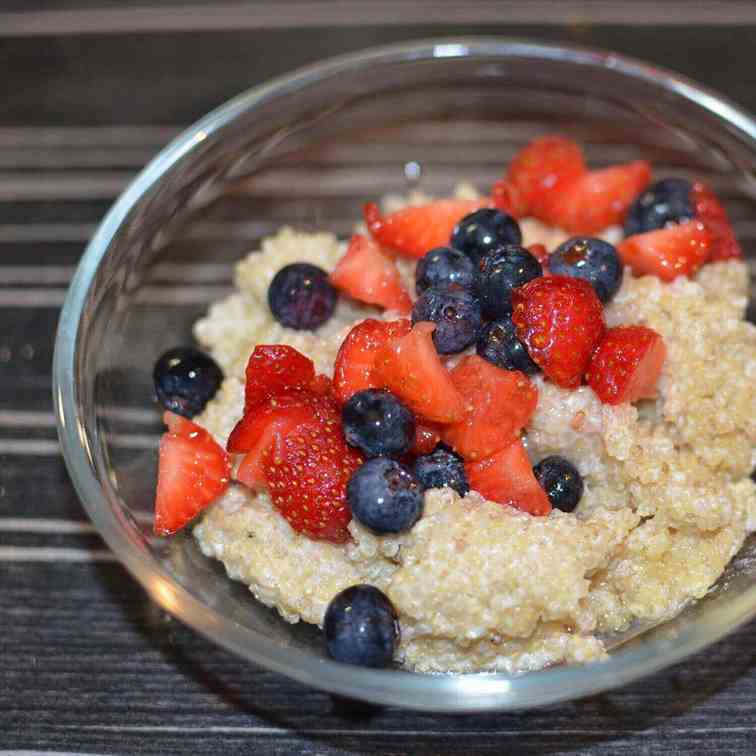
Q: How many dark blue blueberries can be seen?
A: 14